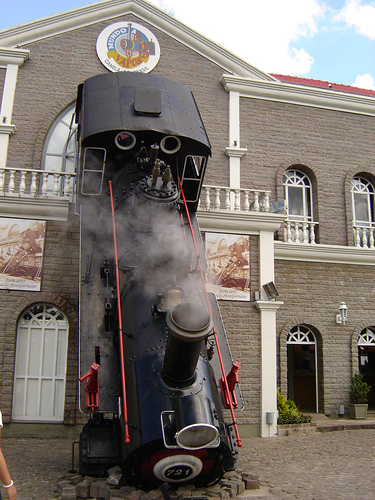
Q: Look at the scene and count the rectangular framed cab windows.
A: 2